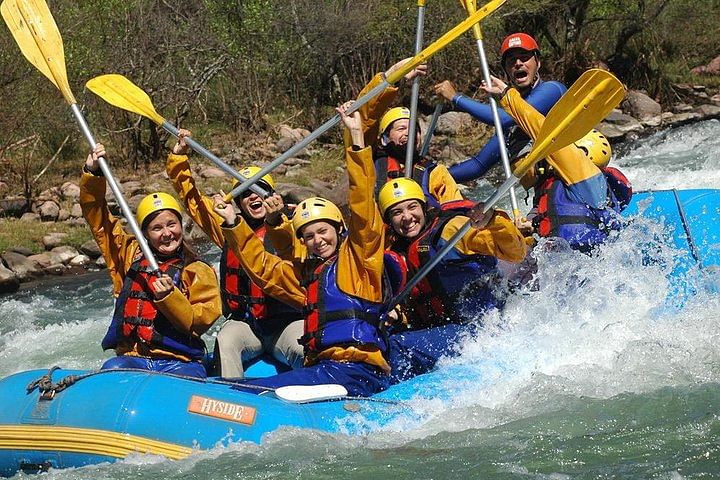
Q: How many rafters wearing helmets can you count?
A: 7